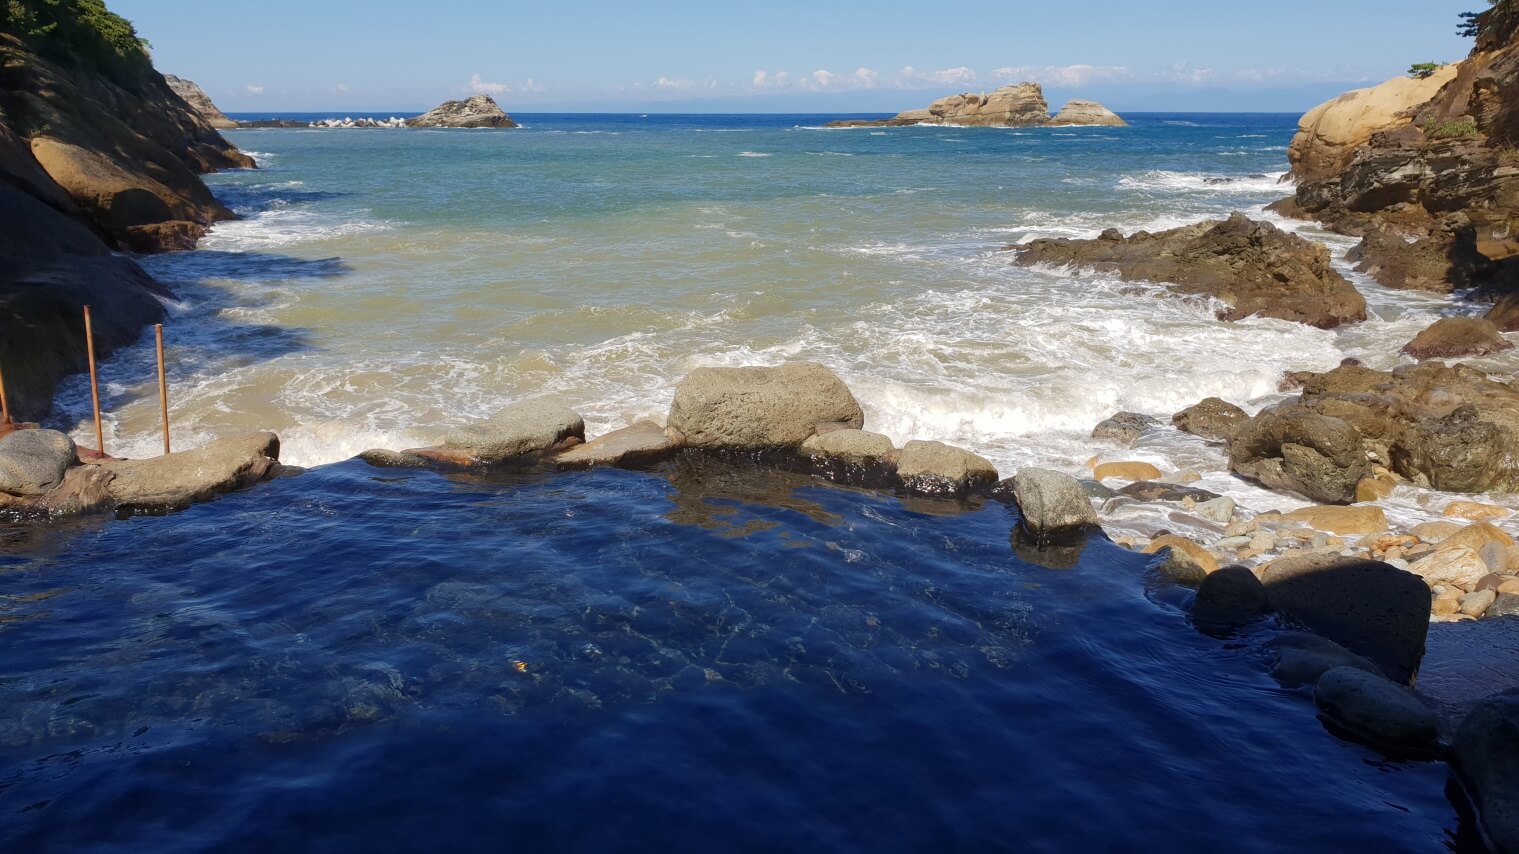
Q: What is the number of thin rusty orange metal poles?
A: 3